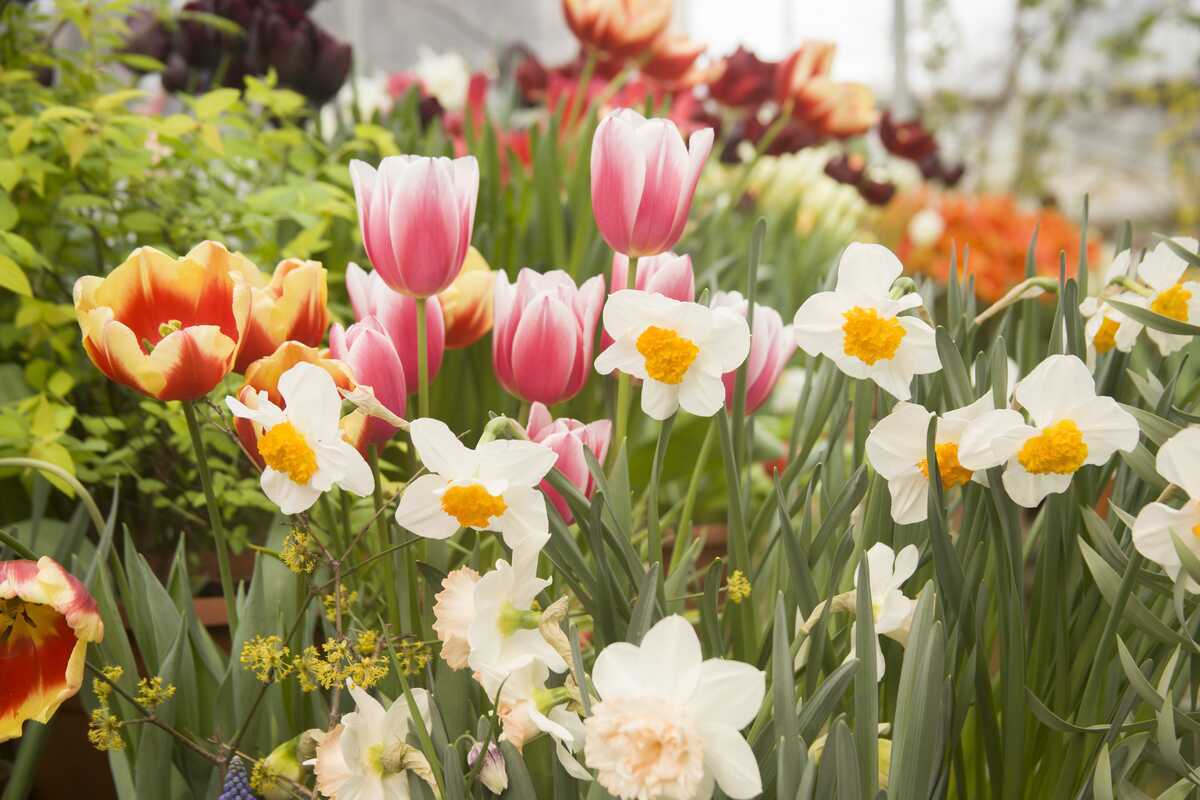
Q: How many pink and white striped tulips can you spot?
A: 8